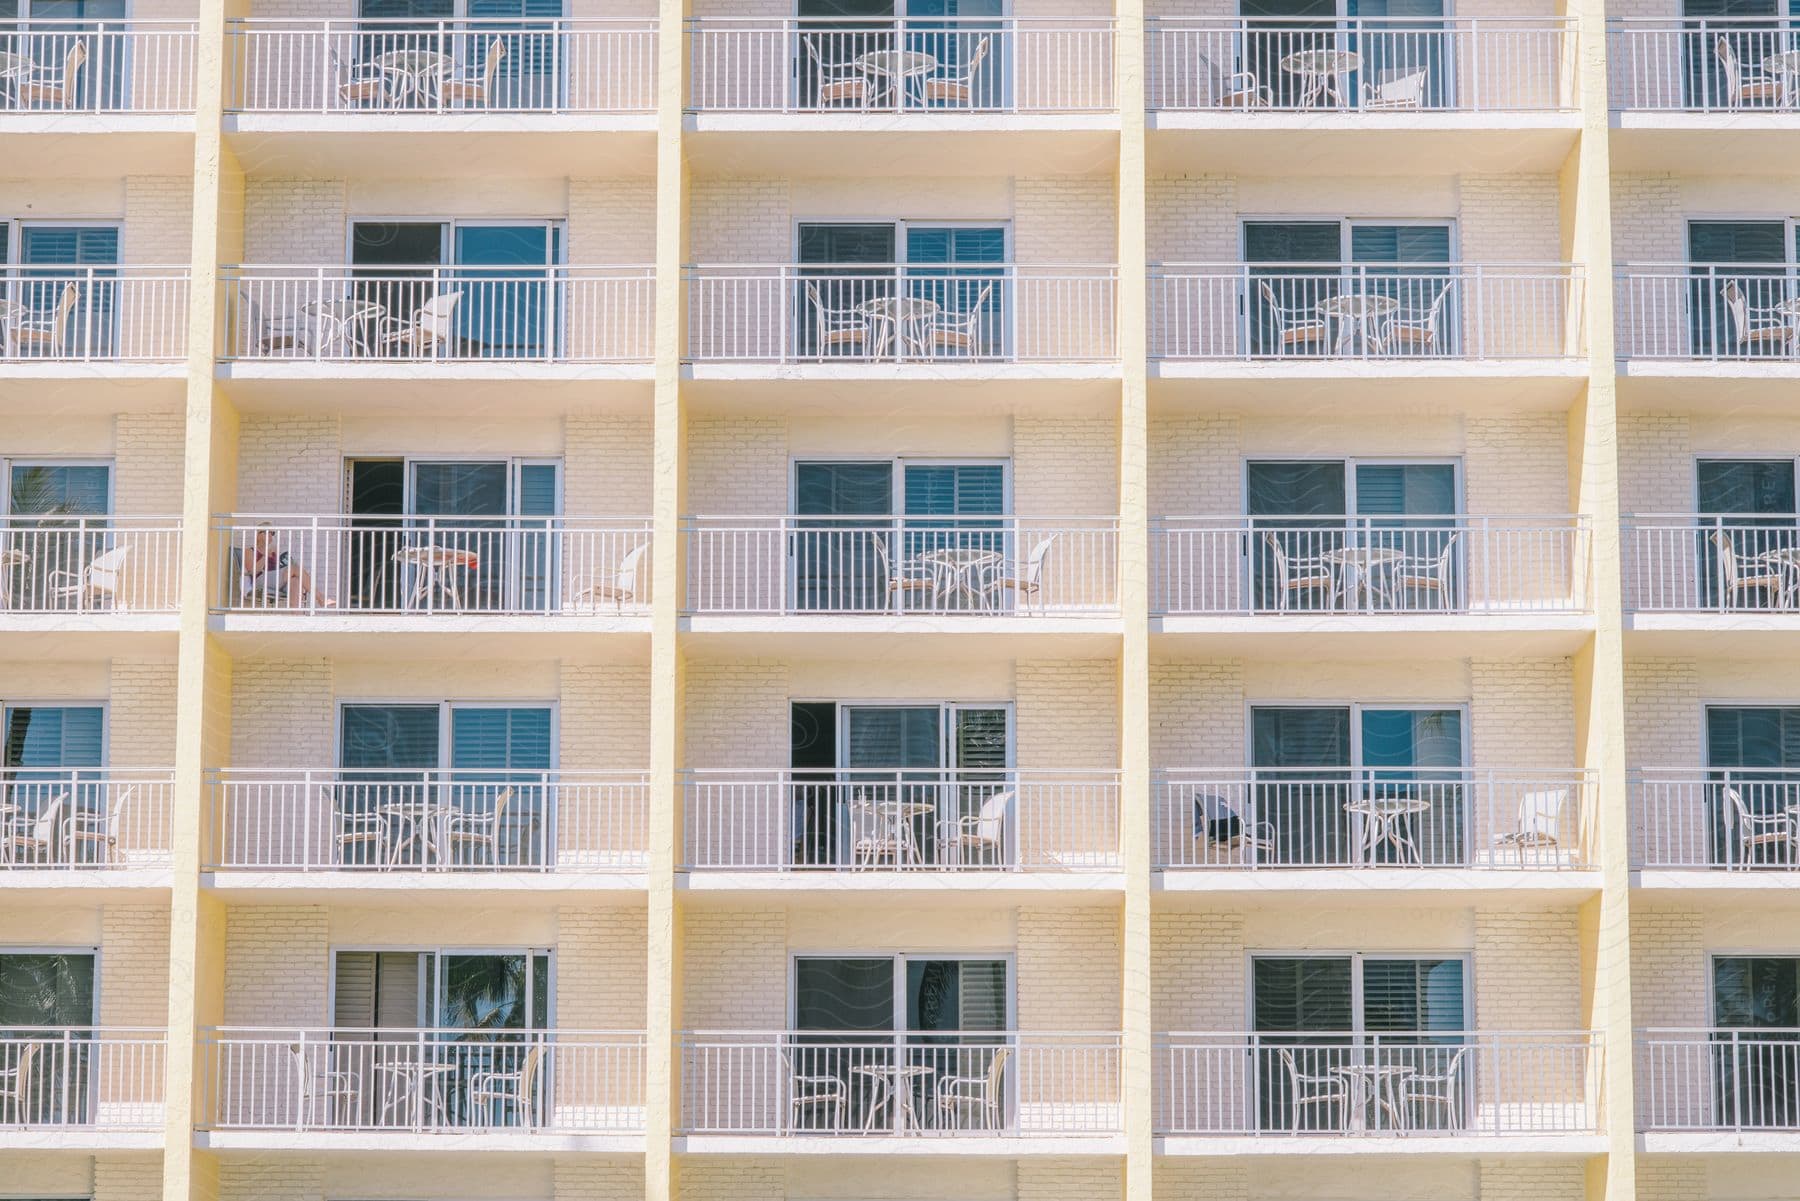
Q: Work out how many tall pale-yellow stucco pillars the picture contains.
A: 4